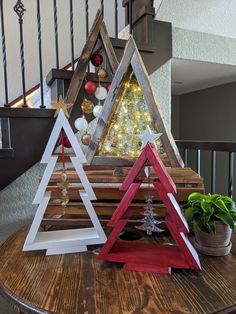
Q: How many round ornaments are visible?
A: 10